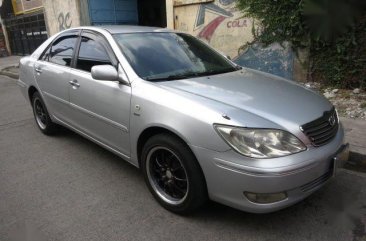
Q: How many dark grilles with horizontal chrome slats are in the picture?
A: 1